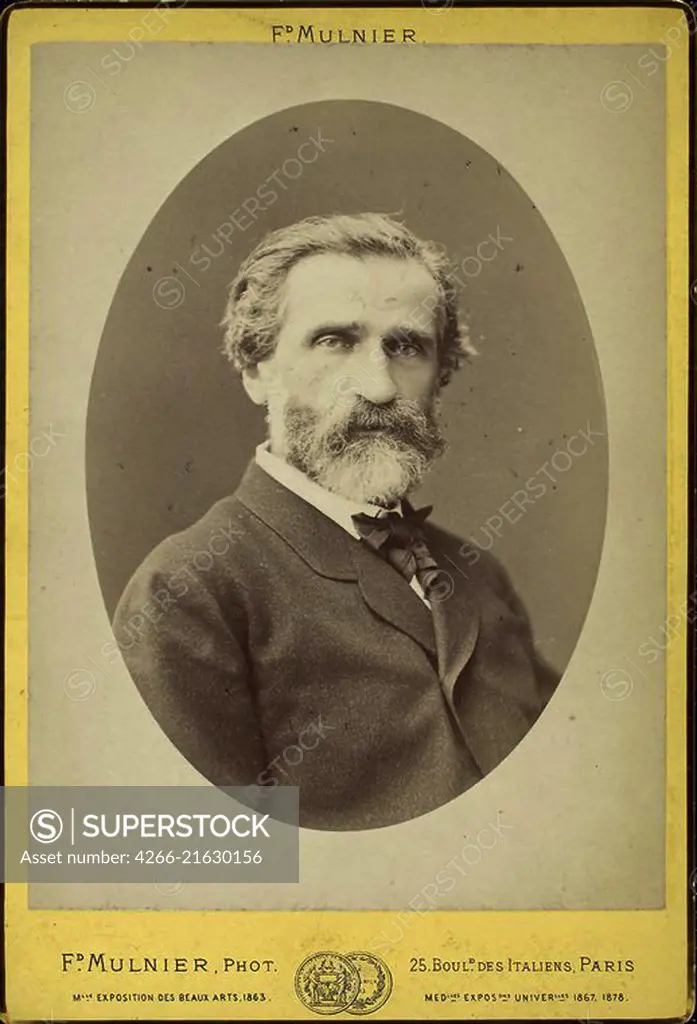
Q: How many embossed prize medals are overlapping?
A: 2